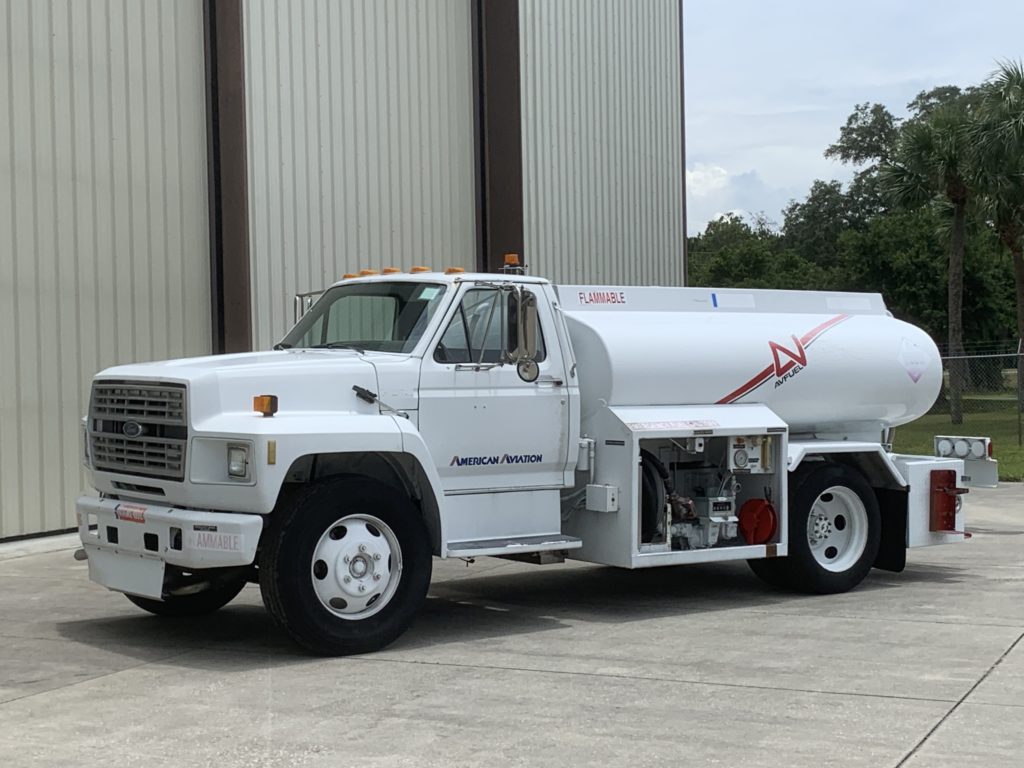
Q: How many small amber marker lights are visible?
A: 5